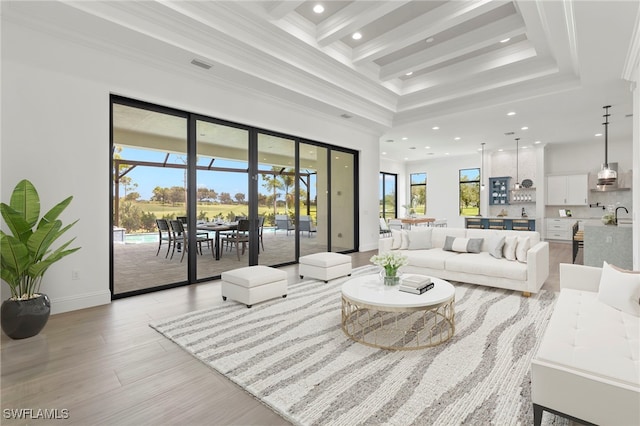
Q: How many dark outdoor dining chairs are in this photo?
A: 6